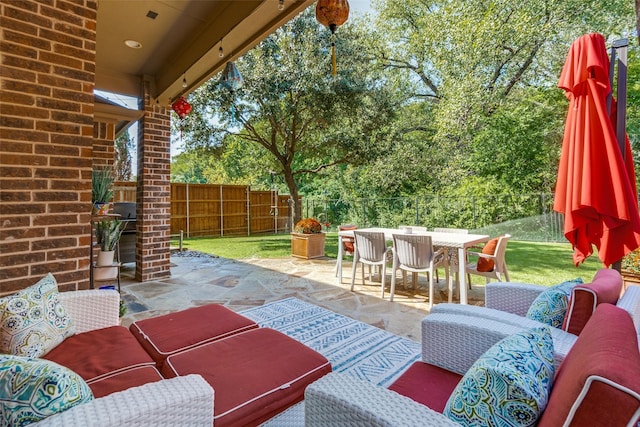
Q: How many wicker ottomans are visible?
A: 2